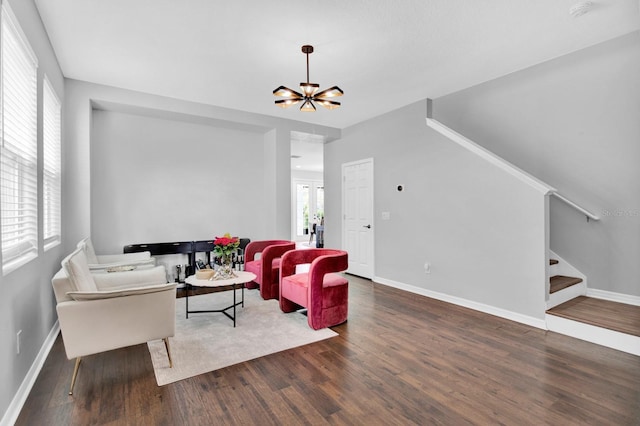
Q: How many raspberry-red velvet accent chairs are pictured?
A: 2